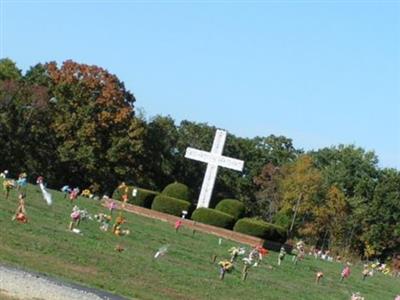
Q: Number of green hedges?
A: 6